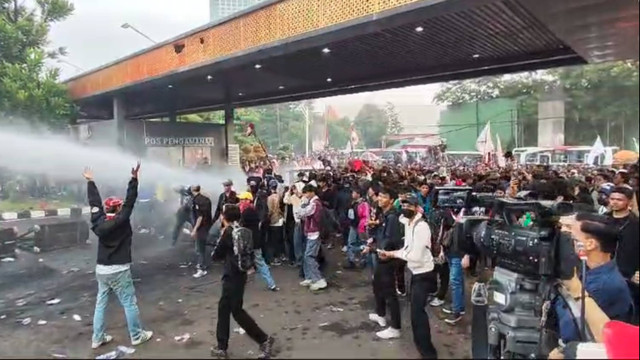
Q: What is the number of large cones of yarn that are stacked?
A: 0